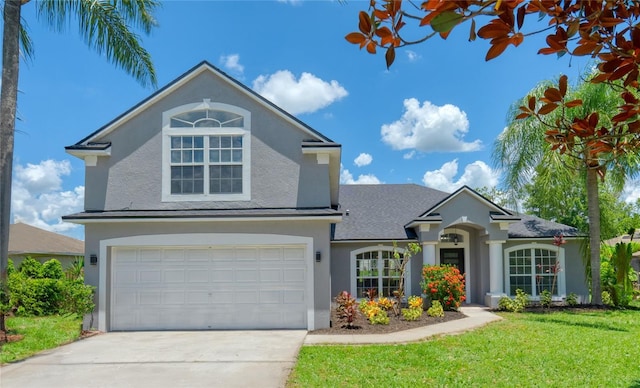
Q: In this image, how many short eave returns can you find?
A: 4